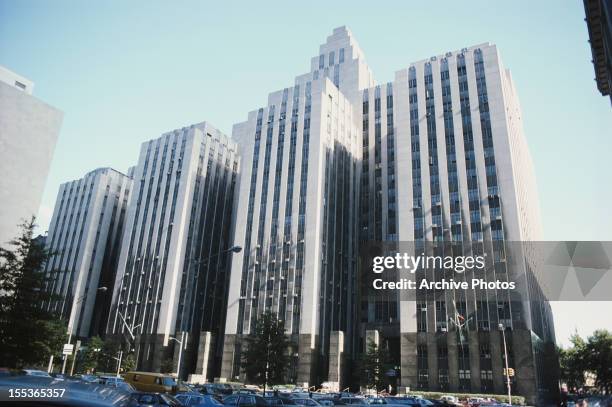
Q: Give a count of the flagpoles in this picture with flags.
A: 1